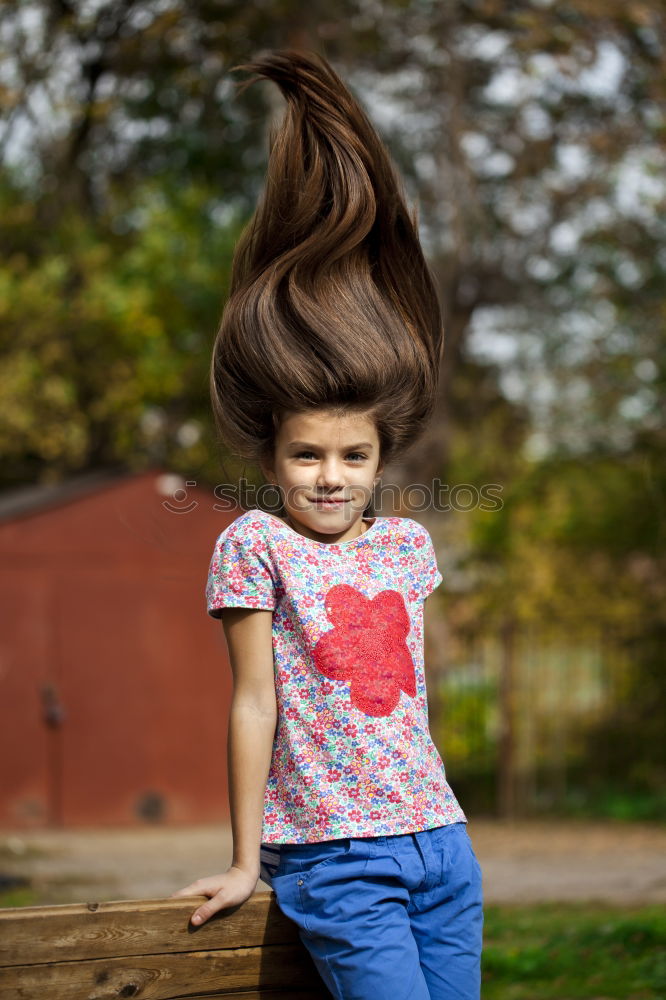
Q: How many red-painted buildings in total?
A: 1